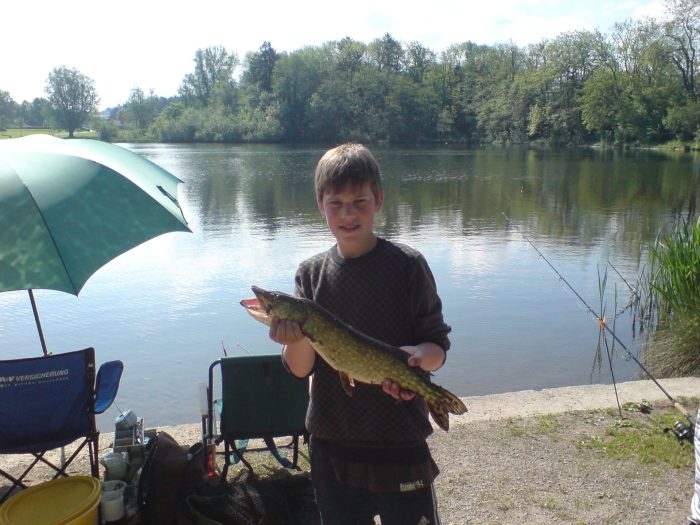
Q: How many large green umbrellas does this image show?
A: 1